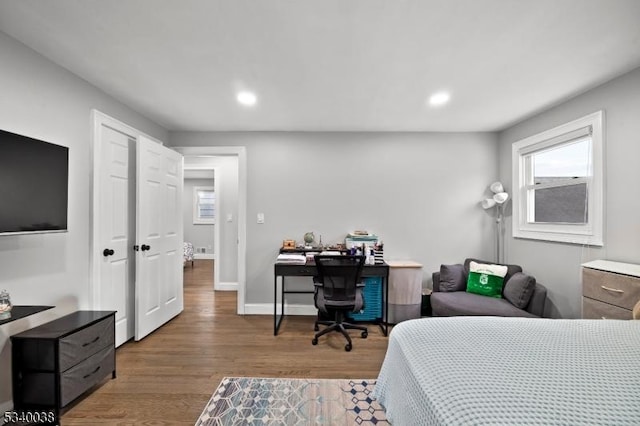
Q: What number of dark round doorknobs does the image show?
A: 2